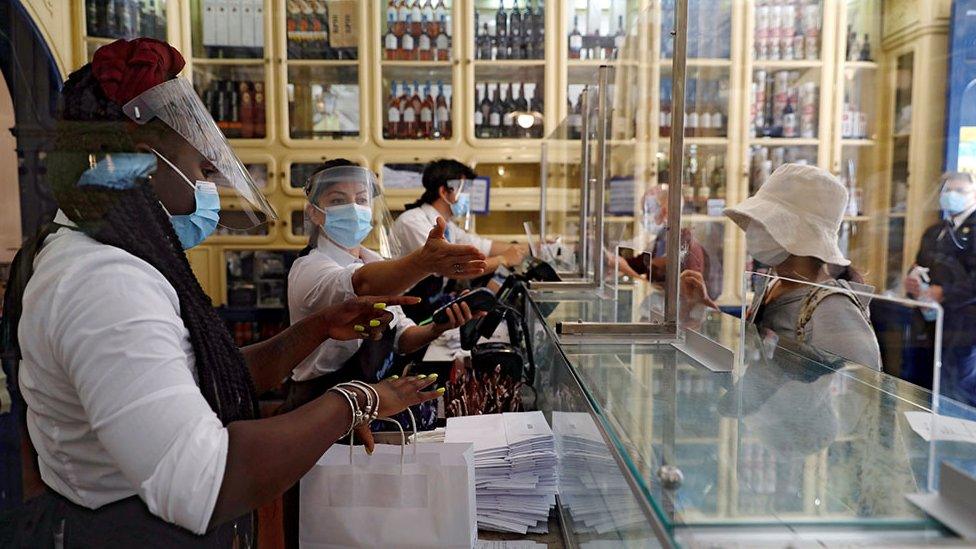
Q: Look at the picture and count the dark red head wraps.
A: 1